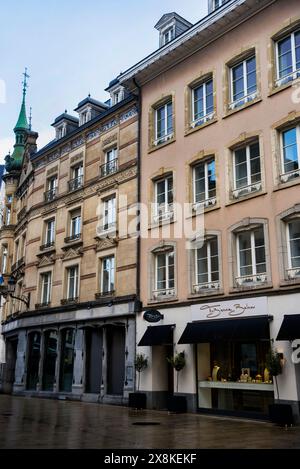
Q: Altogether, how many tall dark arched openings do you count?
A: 5